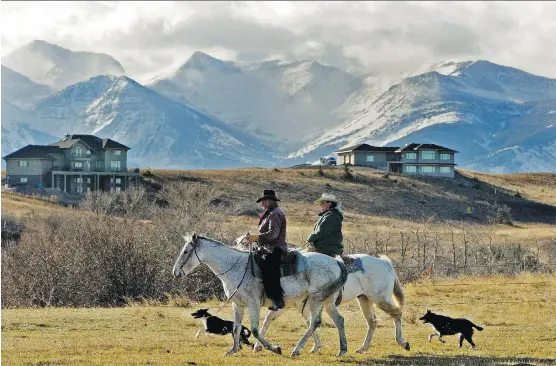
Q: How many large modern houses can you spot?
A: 2